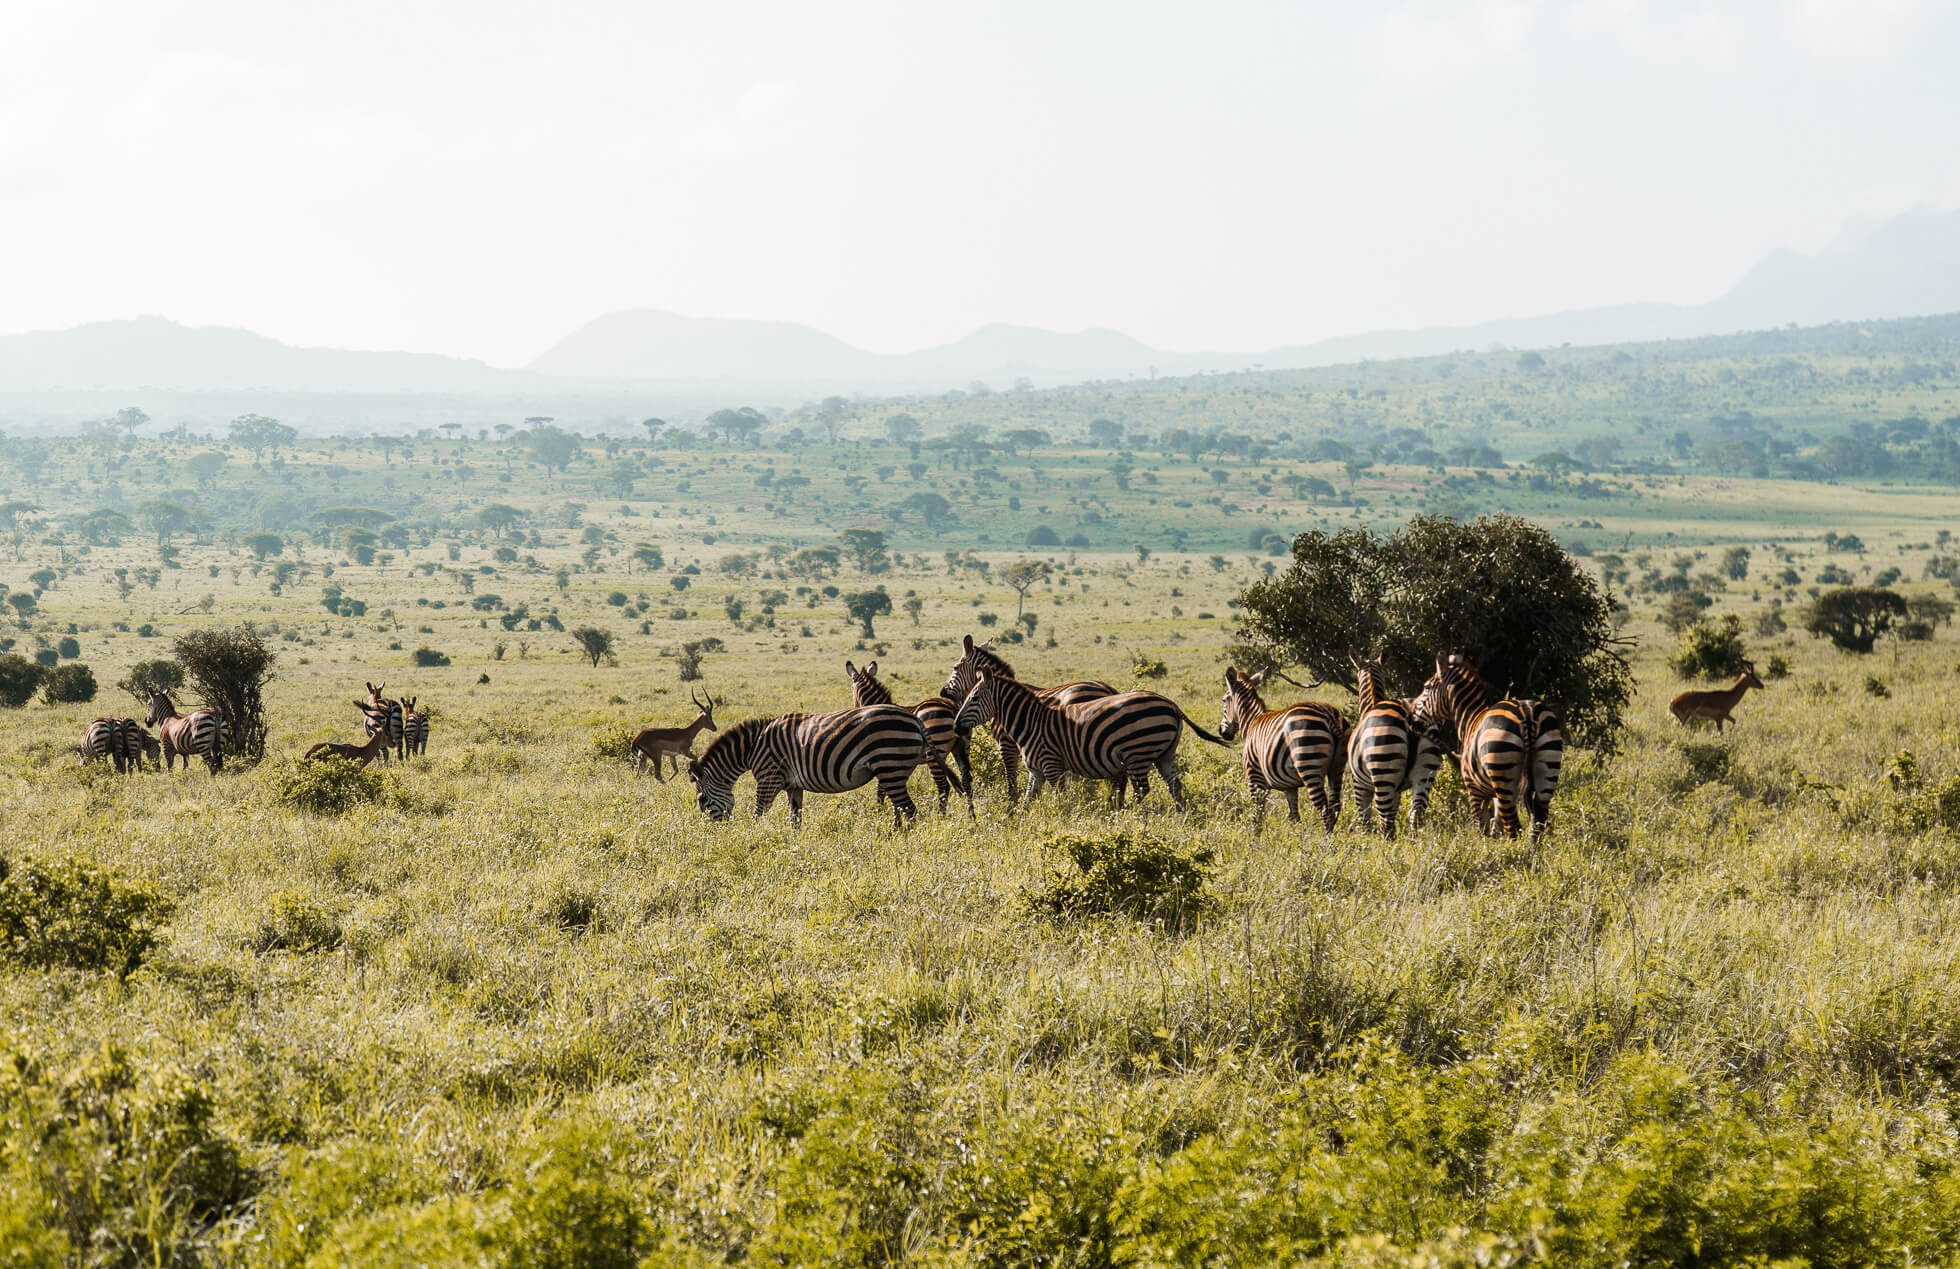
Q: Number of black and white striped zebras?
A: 12